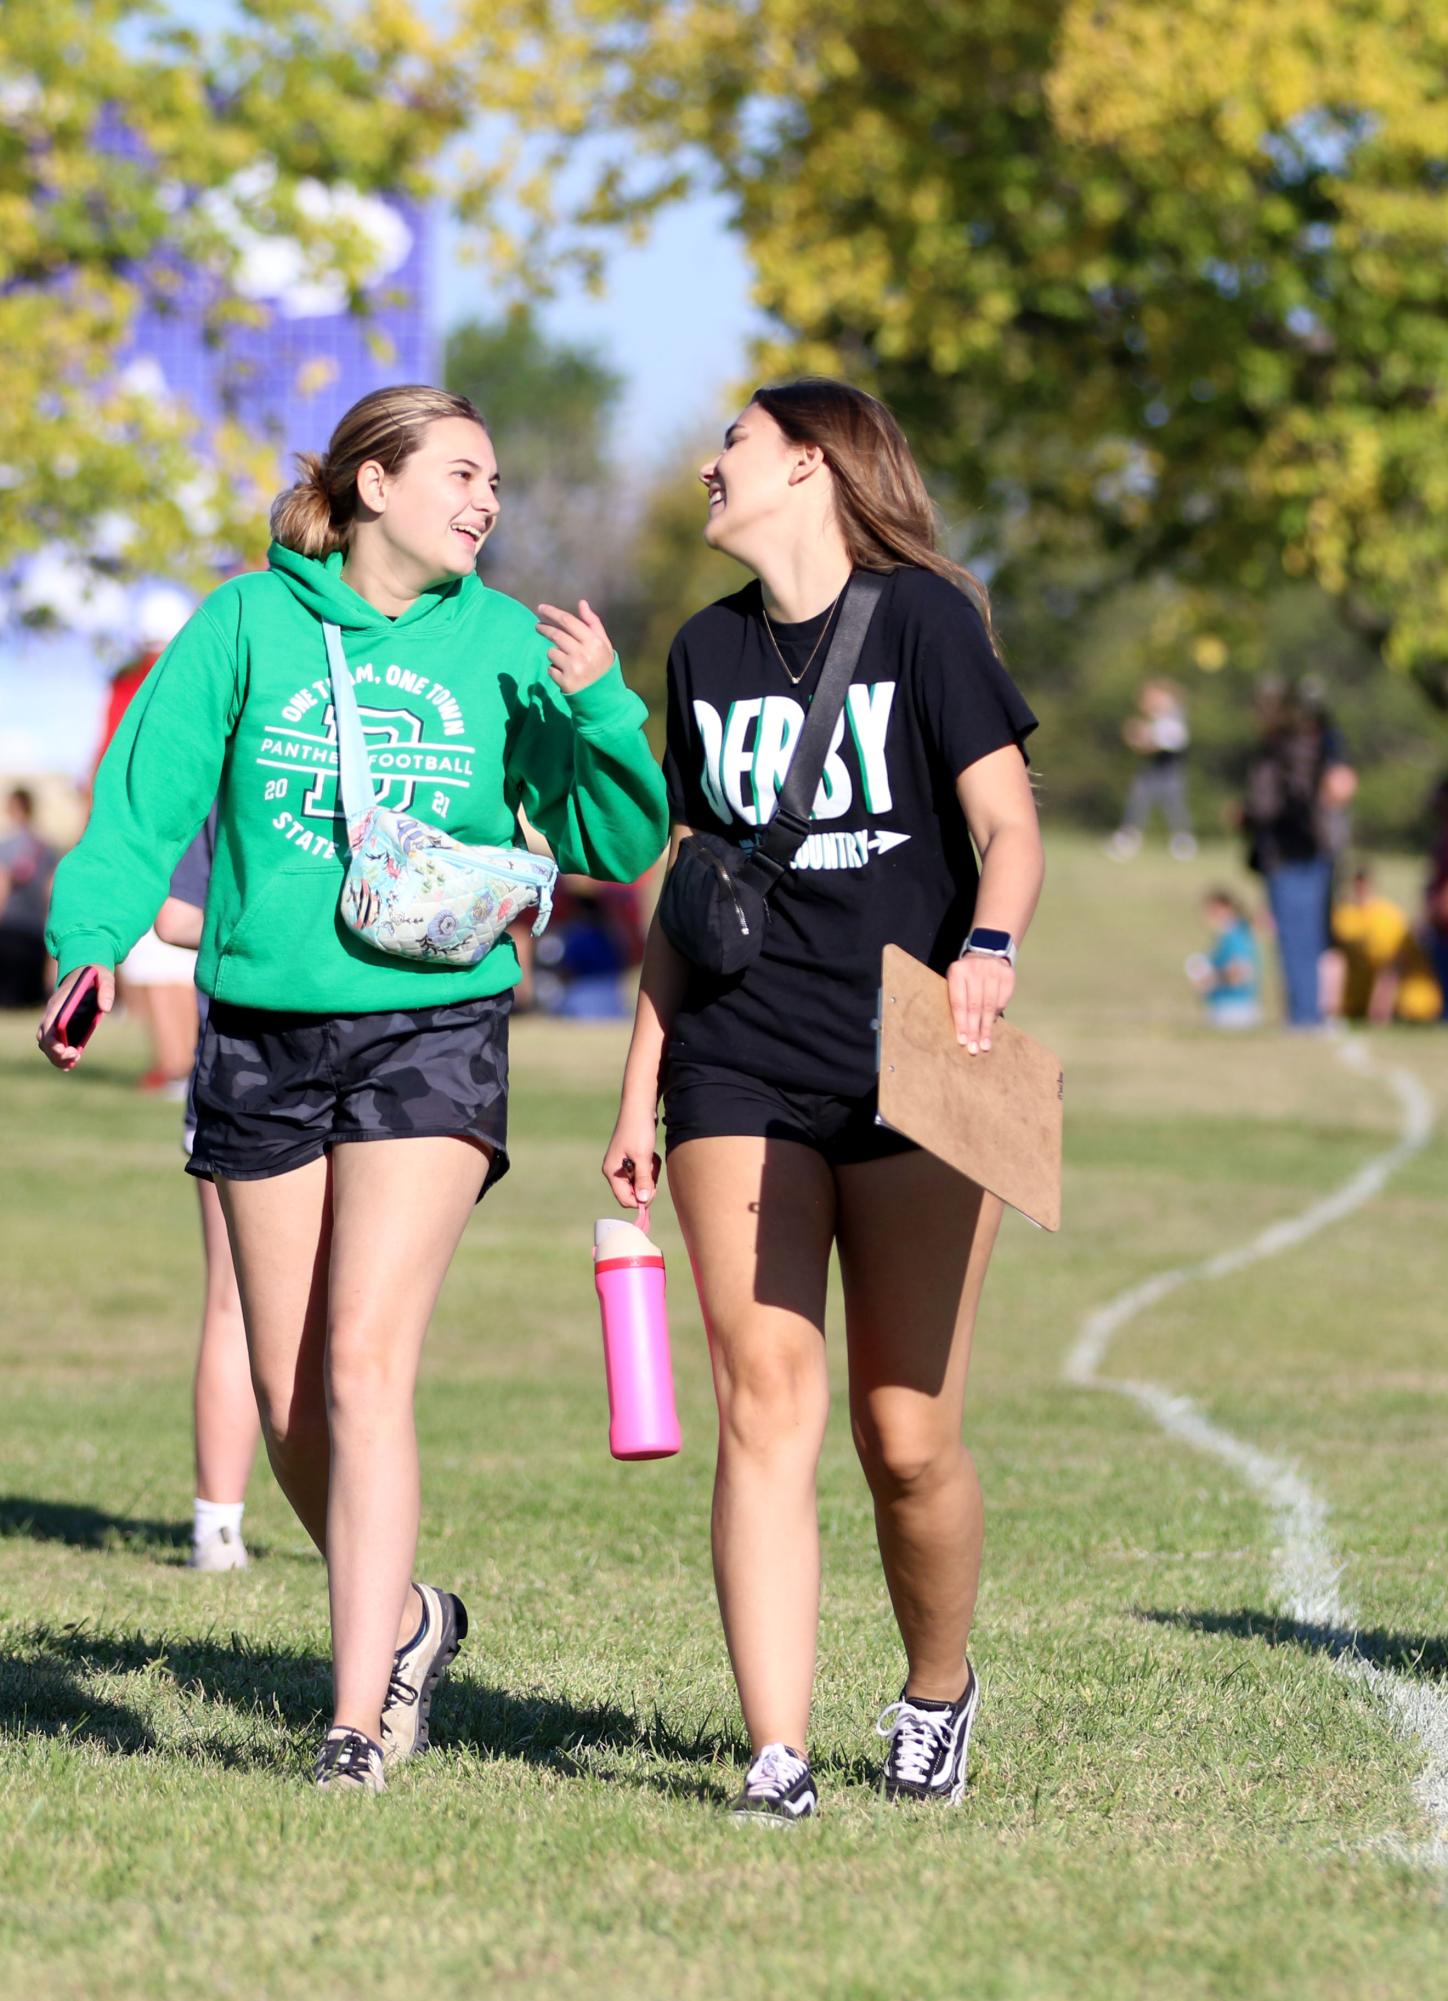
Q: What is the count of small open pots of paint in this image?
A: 0